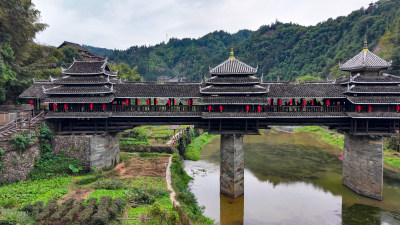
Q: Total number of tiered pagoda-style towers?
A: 3